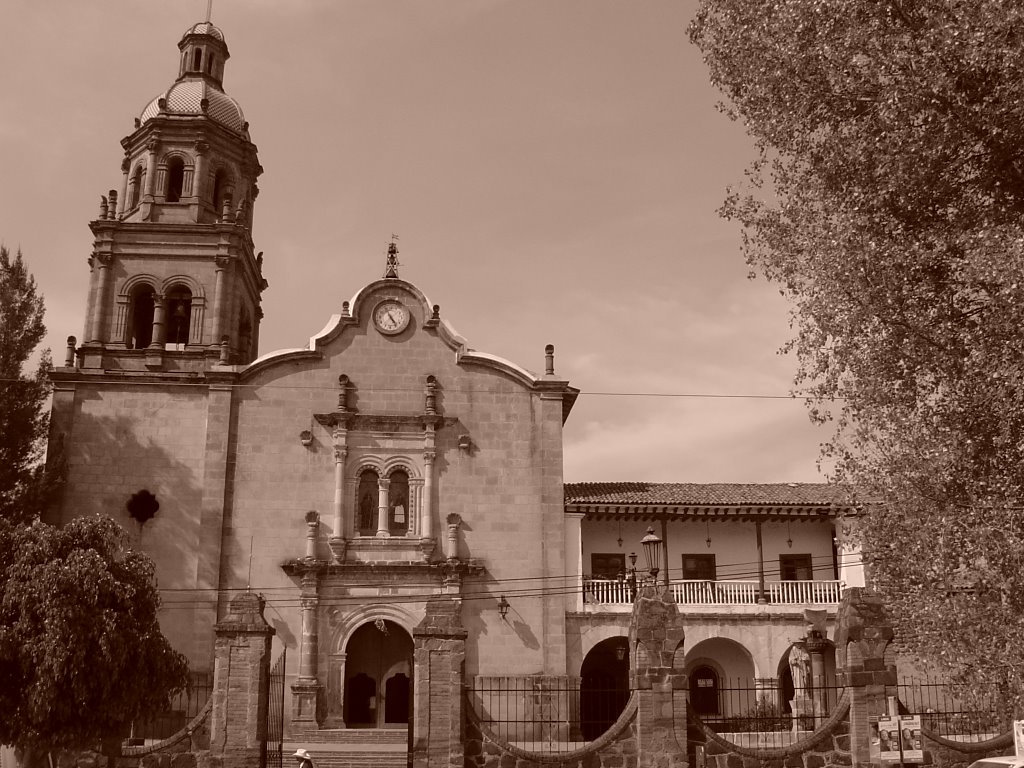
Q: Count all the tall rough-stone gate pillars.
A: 4